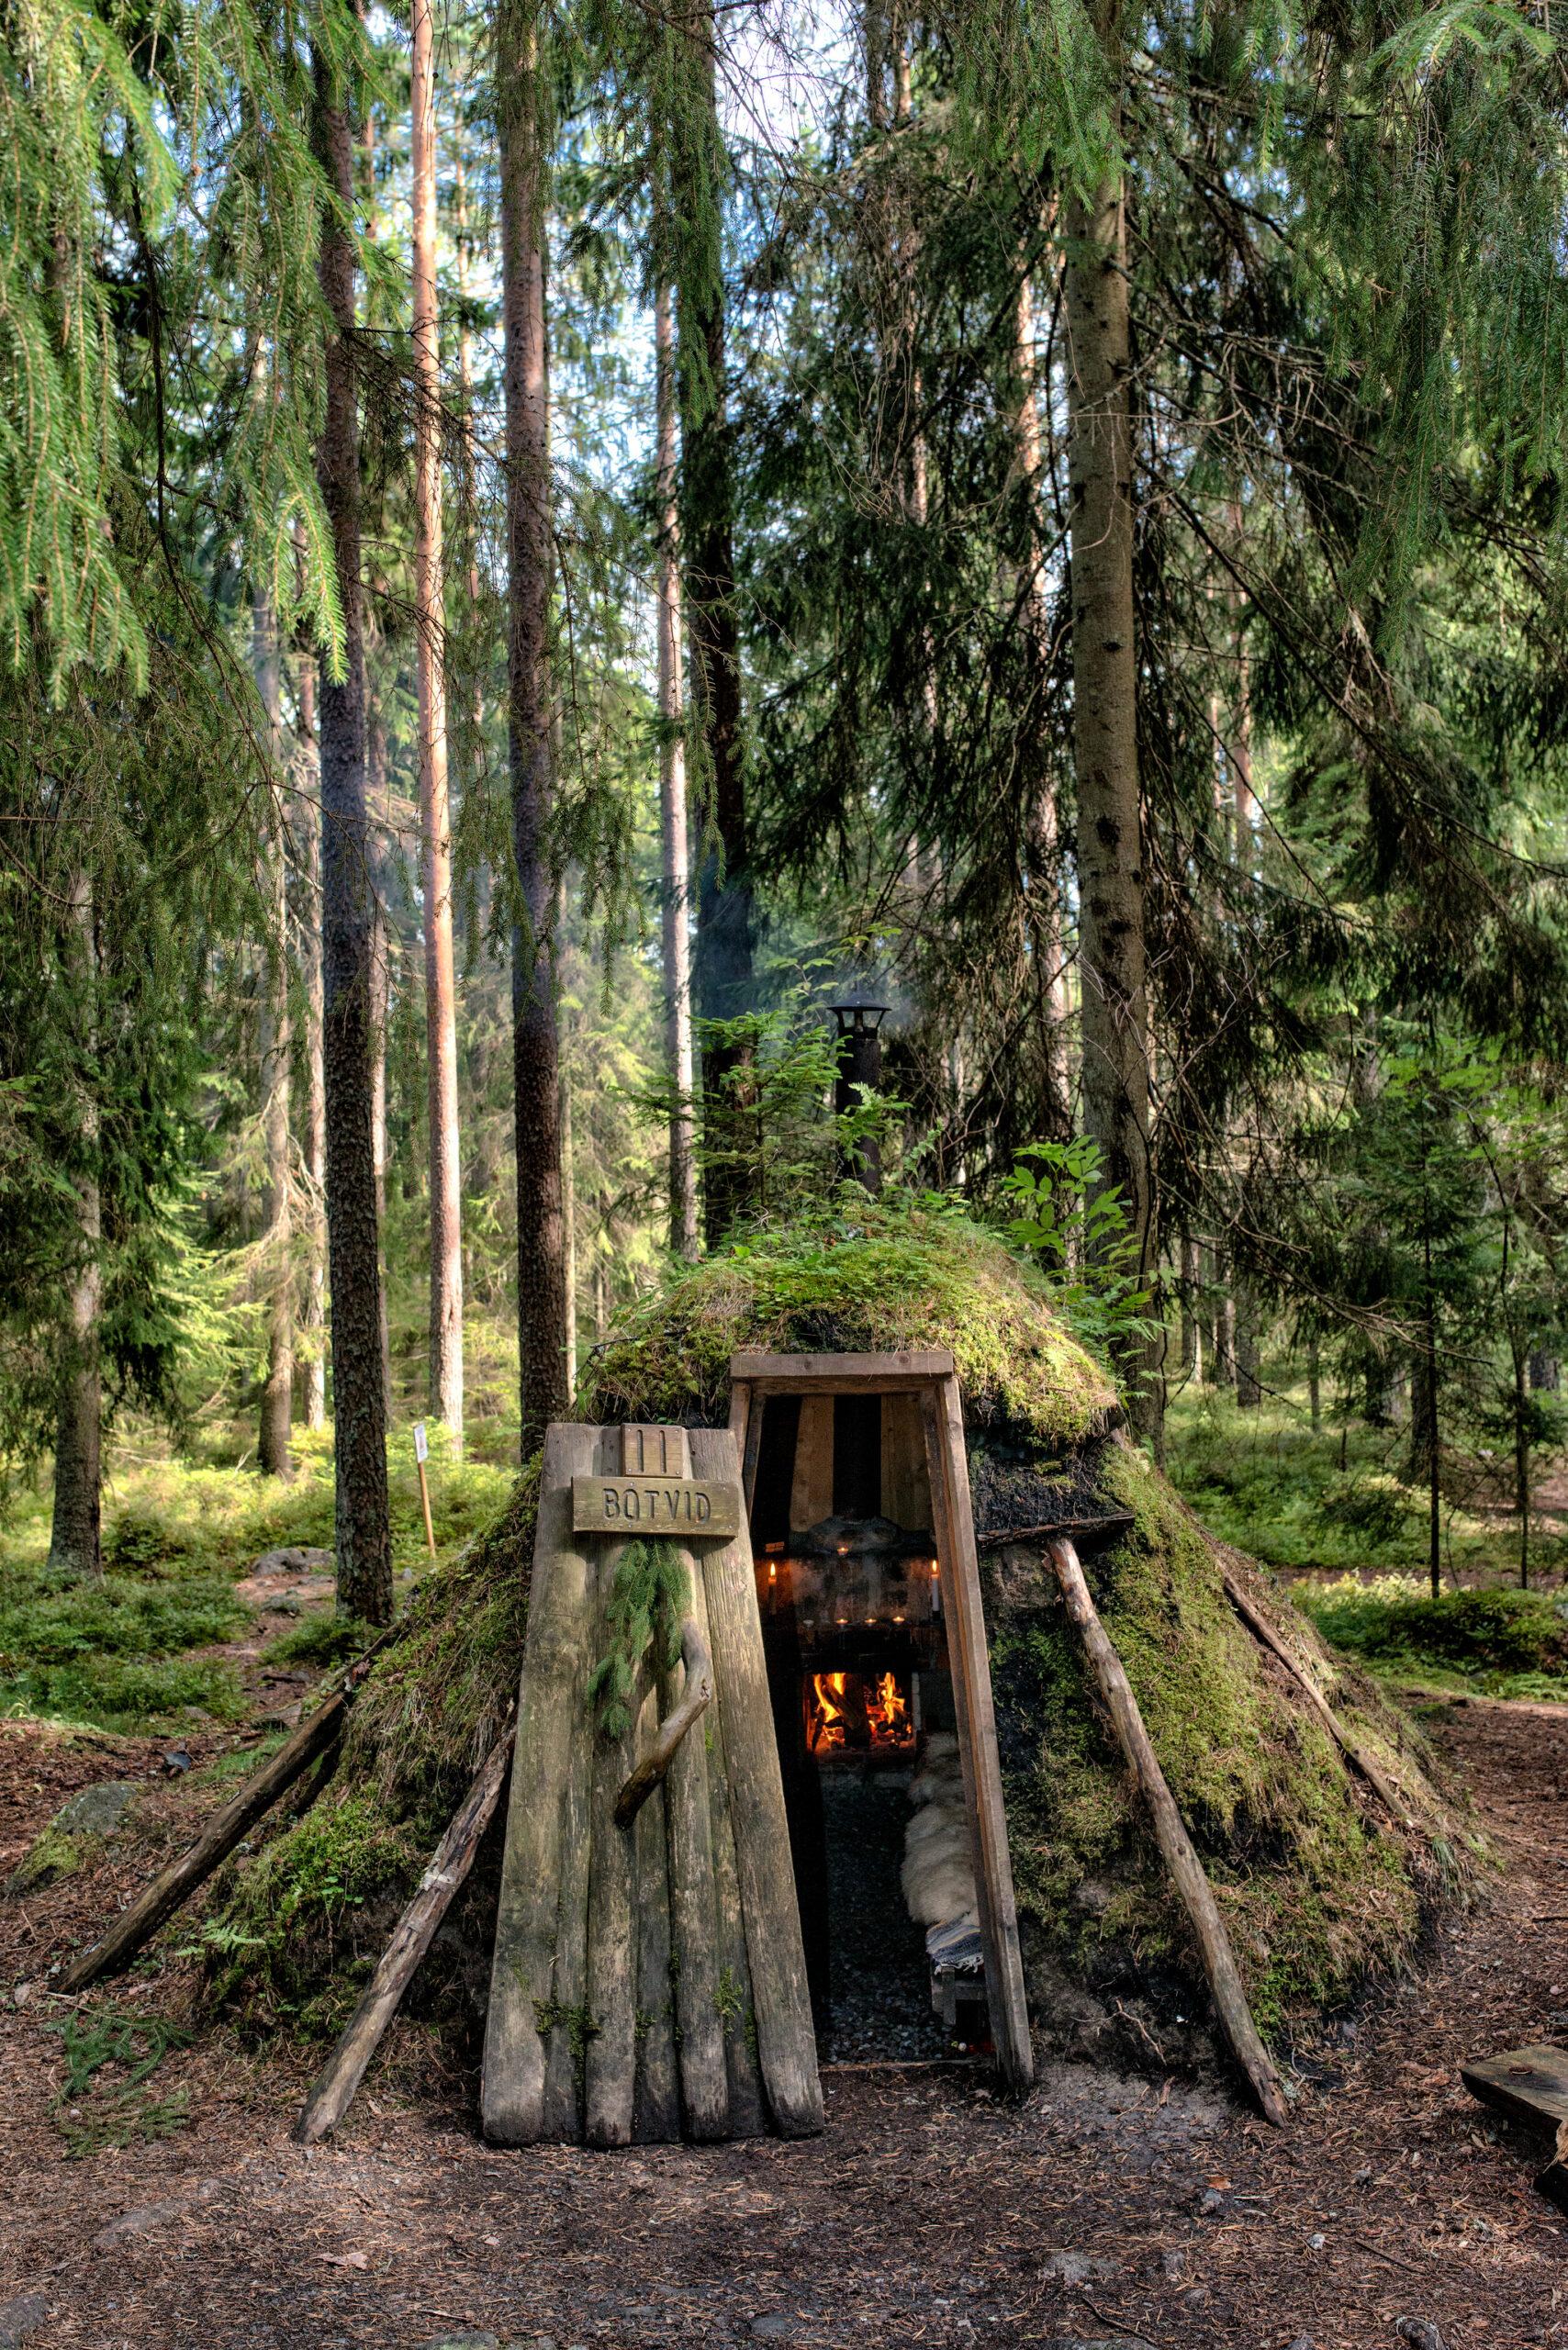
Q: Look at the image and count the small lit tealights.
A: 4